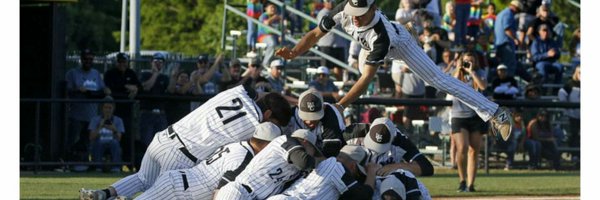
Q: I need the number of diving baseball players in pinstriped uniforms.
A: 1